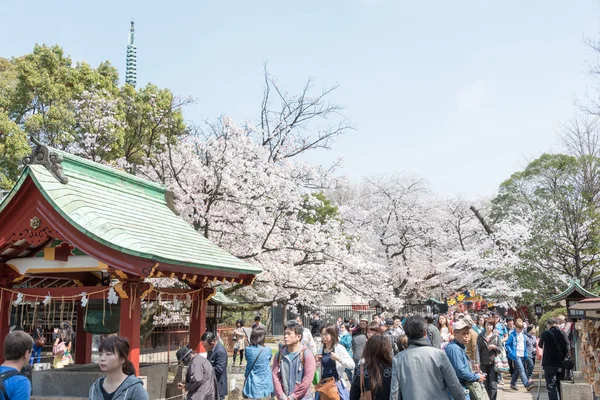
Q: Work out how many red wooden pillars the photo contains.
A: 4